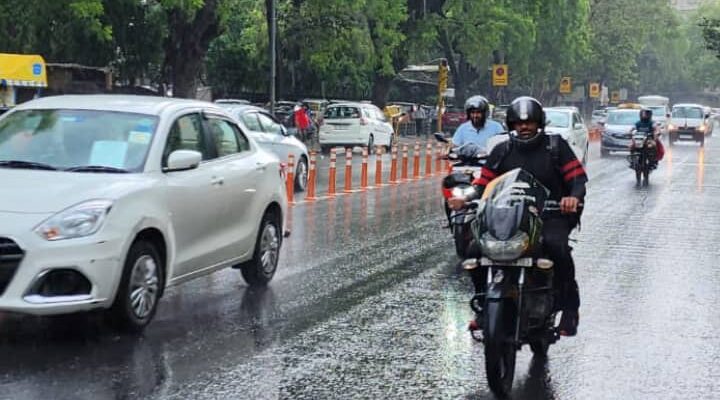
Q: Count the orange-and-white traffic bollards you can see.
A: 12